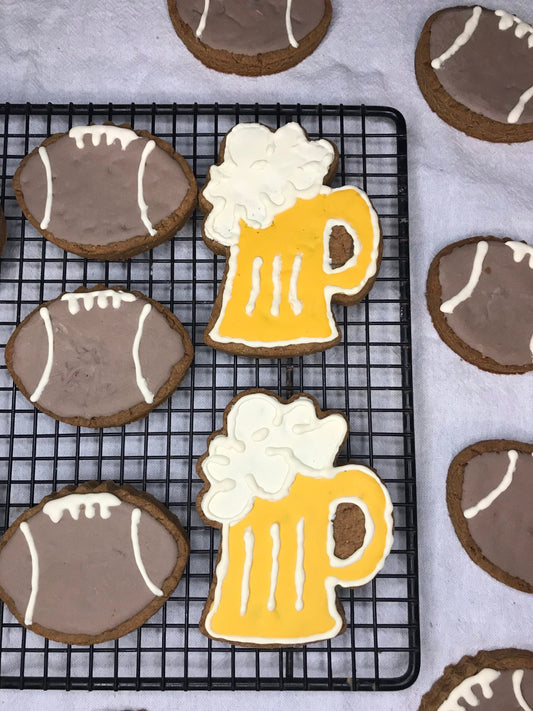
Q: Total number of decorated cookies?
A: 10